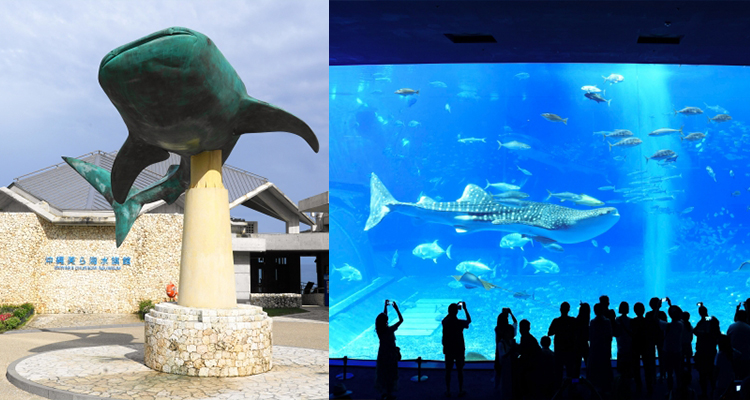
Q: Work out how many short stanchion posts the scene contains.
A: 2